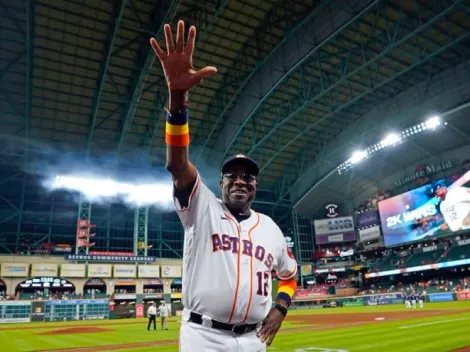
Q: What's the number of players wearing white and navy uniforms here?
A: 3